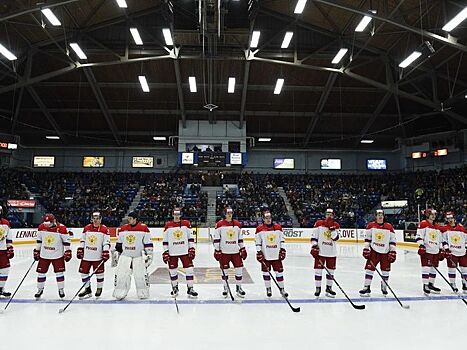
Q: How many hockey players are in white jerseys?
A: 11